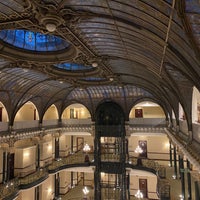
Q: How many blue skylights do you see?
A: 3